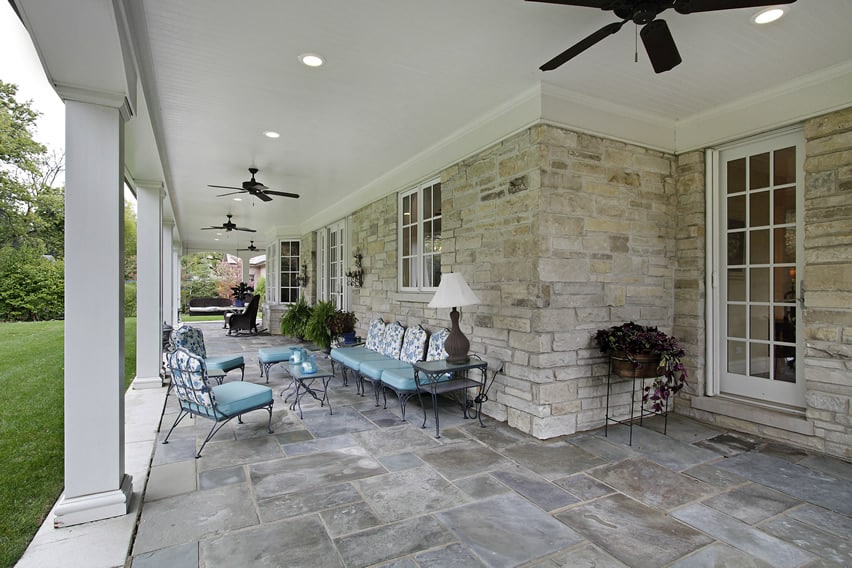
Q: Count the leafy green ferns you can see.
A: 2